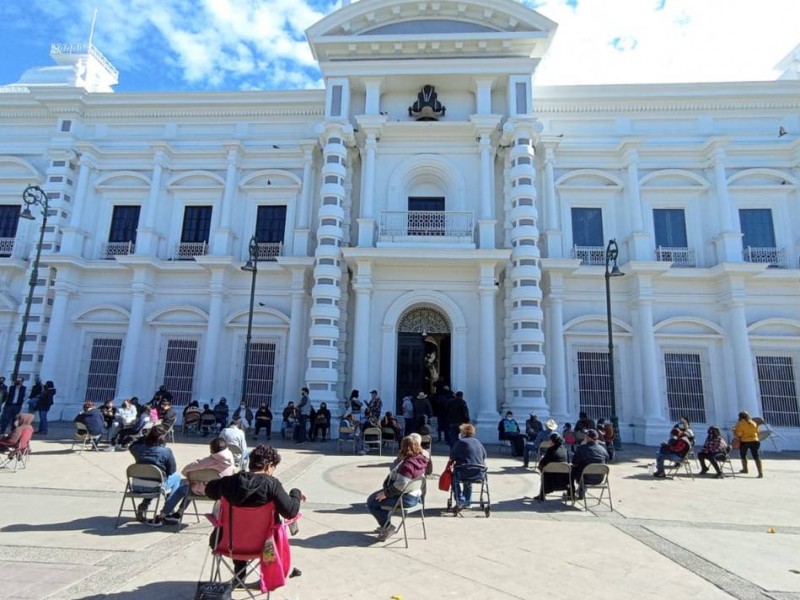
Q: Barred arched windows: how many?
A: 6